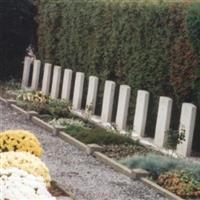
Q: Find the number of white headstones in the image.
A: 12